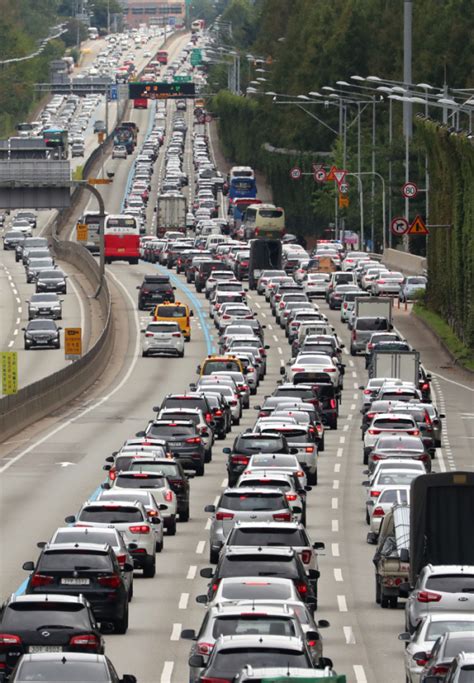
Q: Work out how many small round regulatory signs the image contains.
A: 5